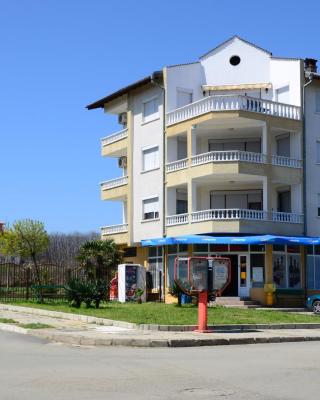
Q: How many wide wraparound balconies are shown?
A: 3